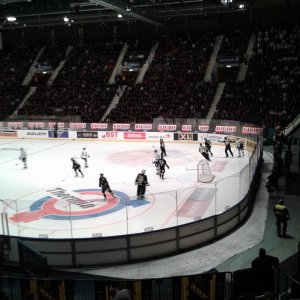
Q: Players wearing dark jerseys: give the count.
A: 5